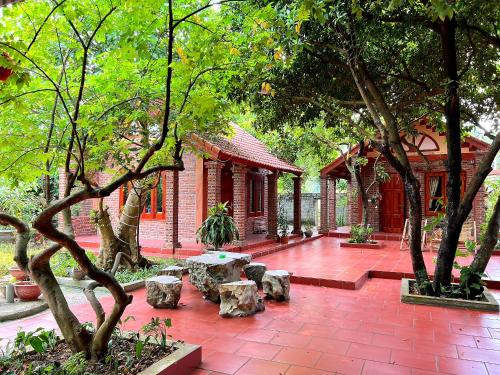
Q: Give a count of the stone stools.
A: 5